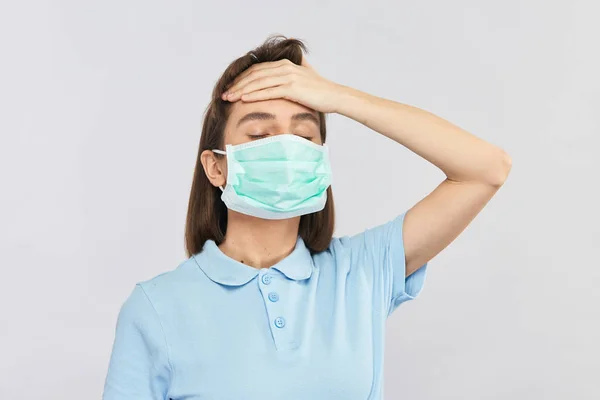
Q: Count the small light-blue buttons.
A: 3